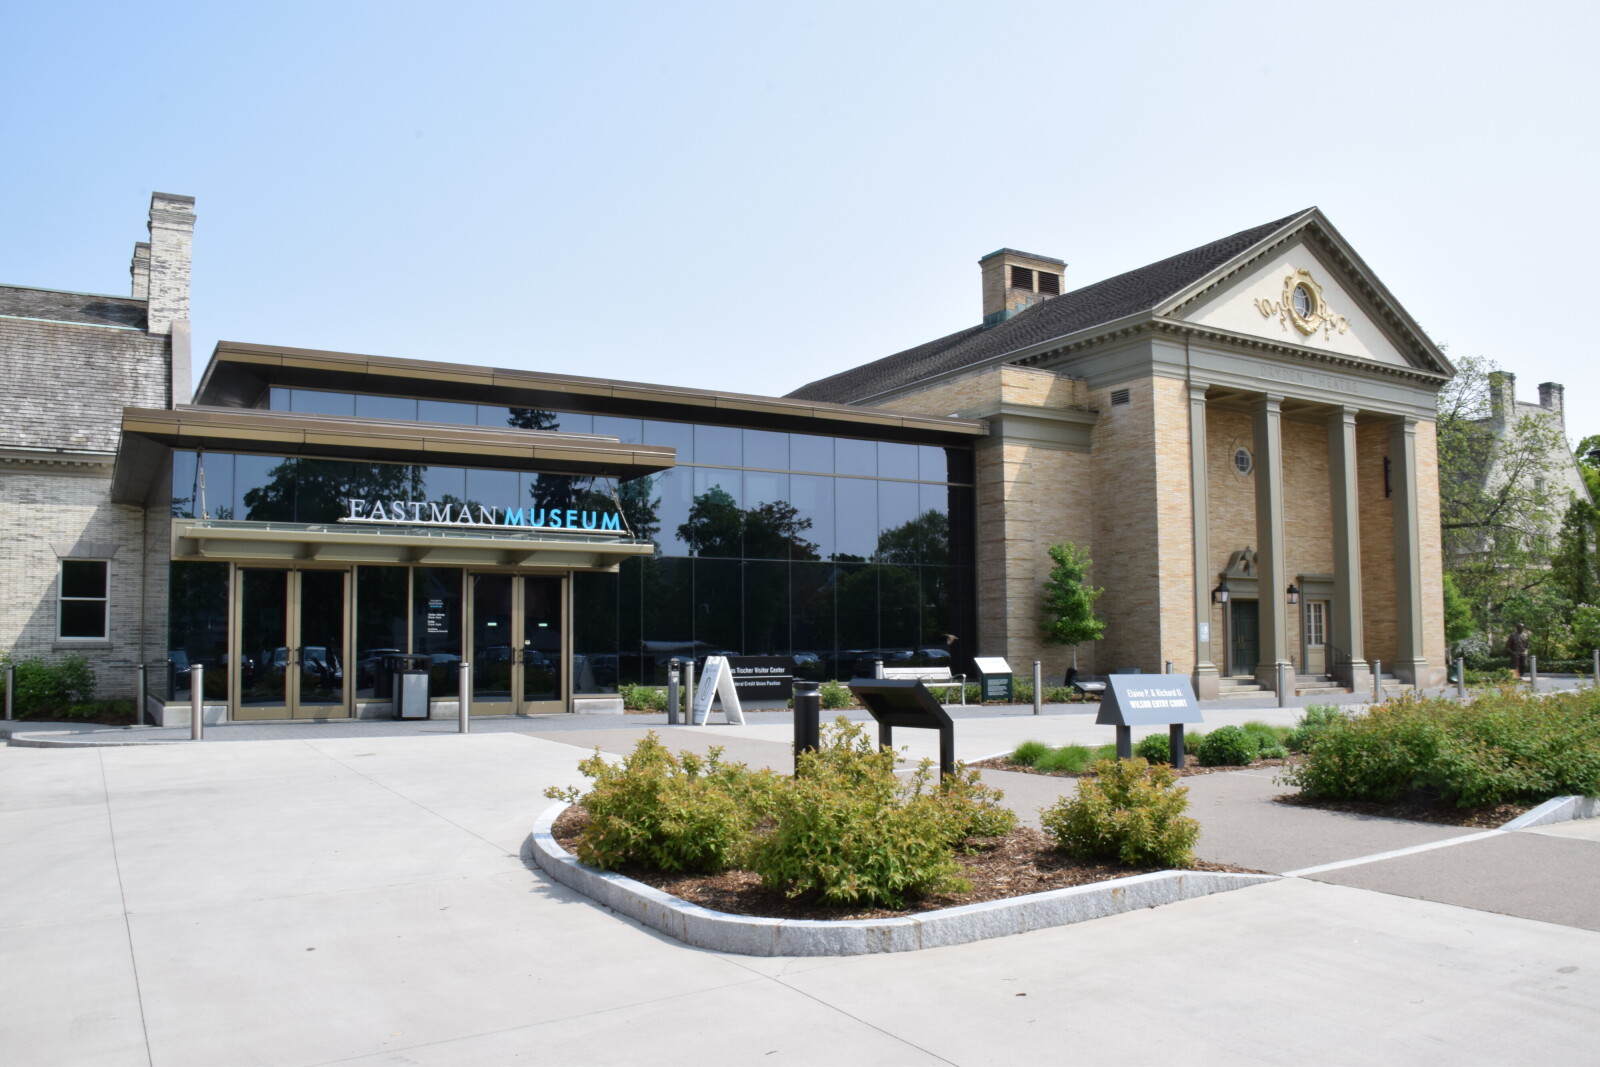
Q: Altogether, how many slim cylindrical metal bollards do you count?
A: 13